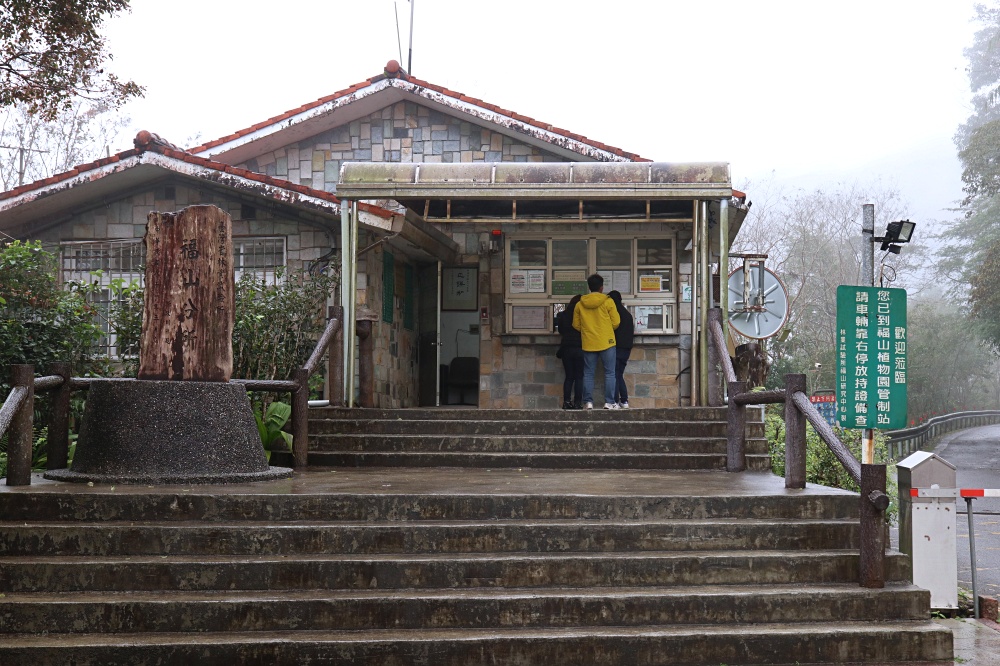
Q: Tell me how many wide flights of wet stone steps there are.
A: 2